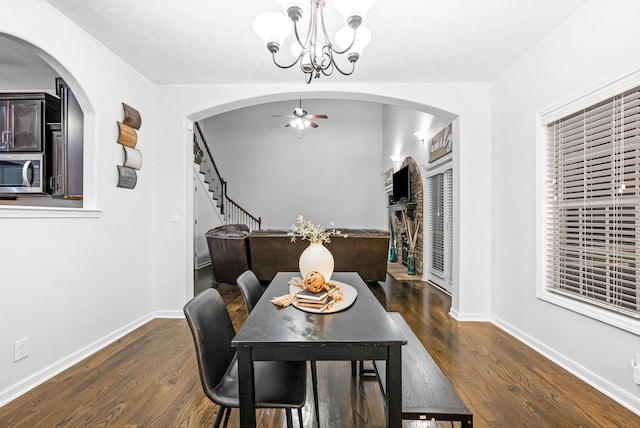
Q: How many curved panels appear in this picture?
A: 4